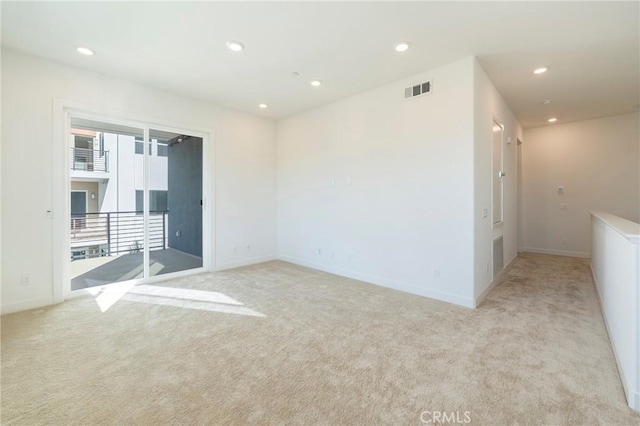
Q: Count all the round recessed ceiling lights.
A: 7